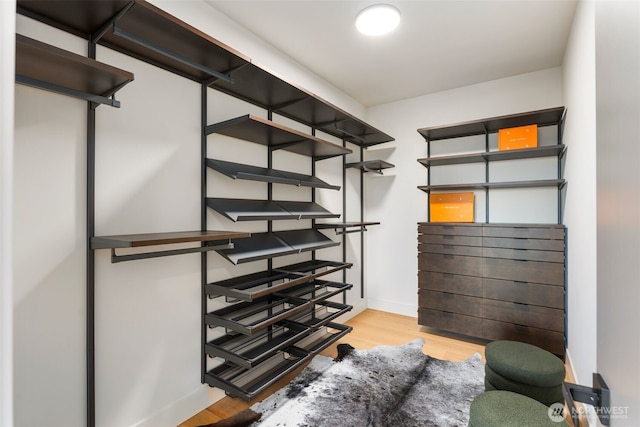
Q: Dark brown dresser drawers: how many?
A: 14